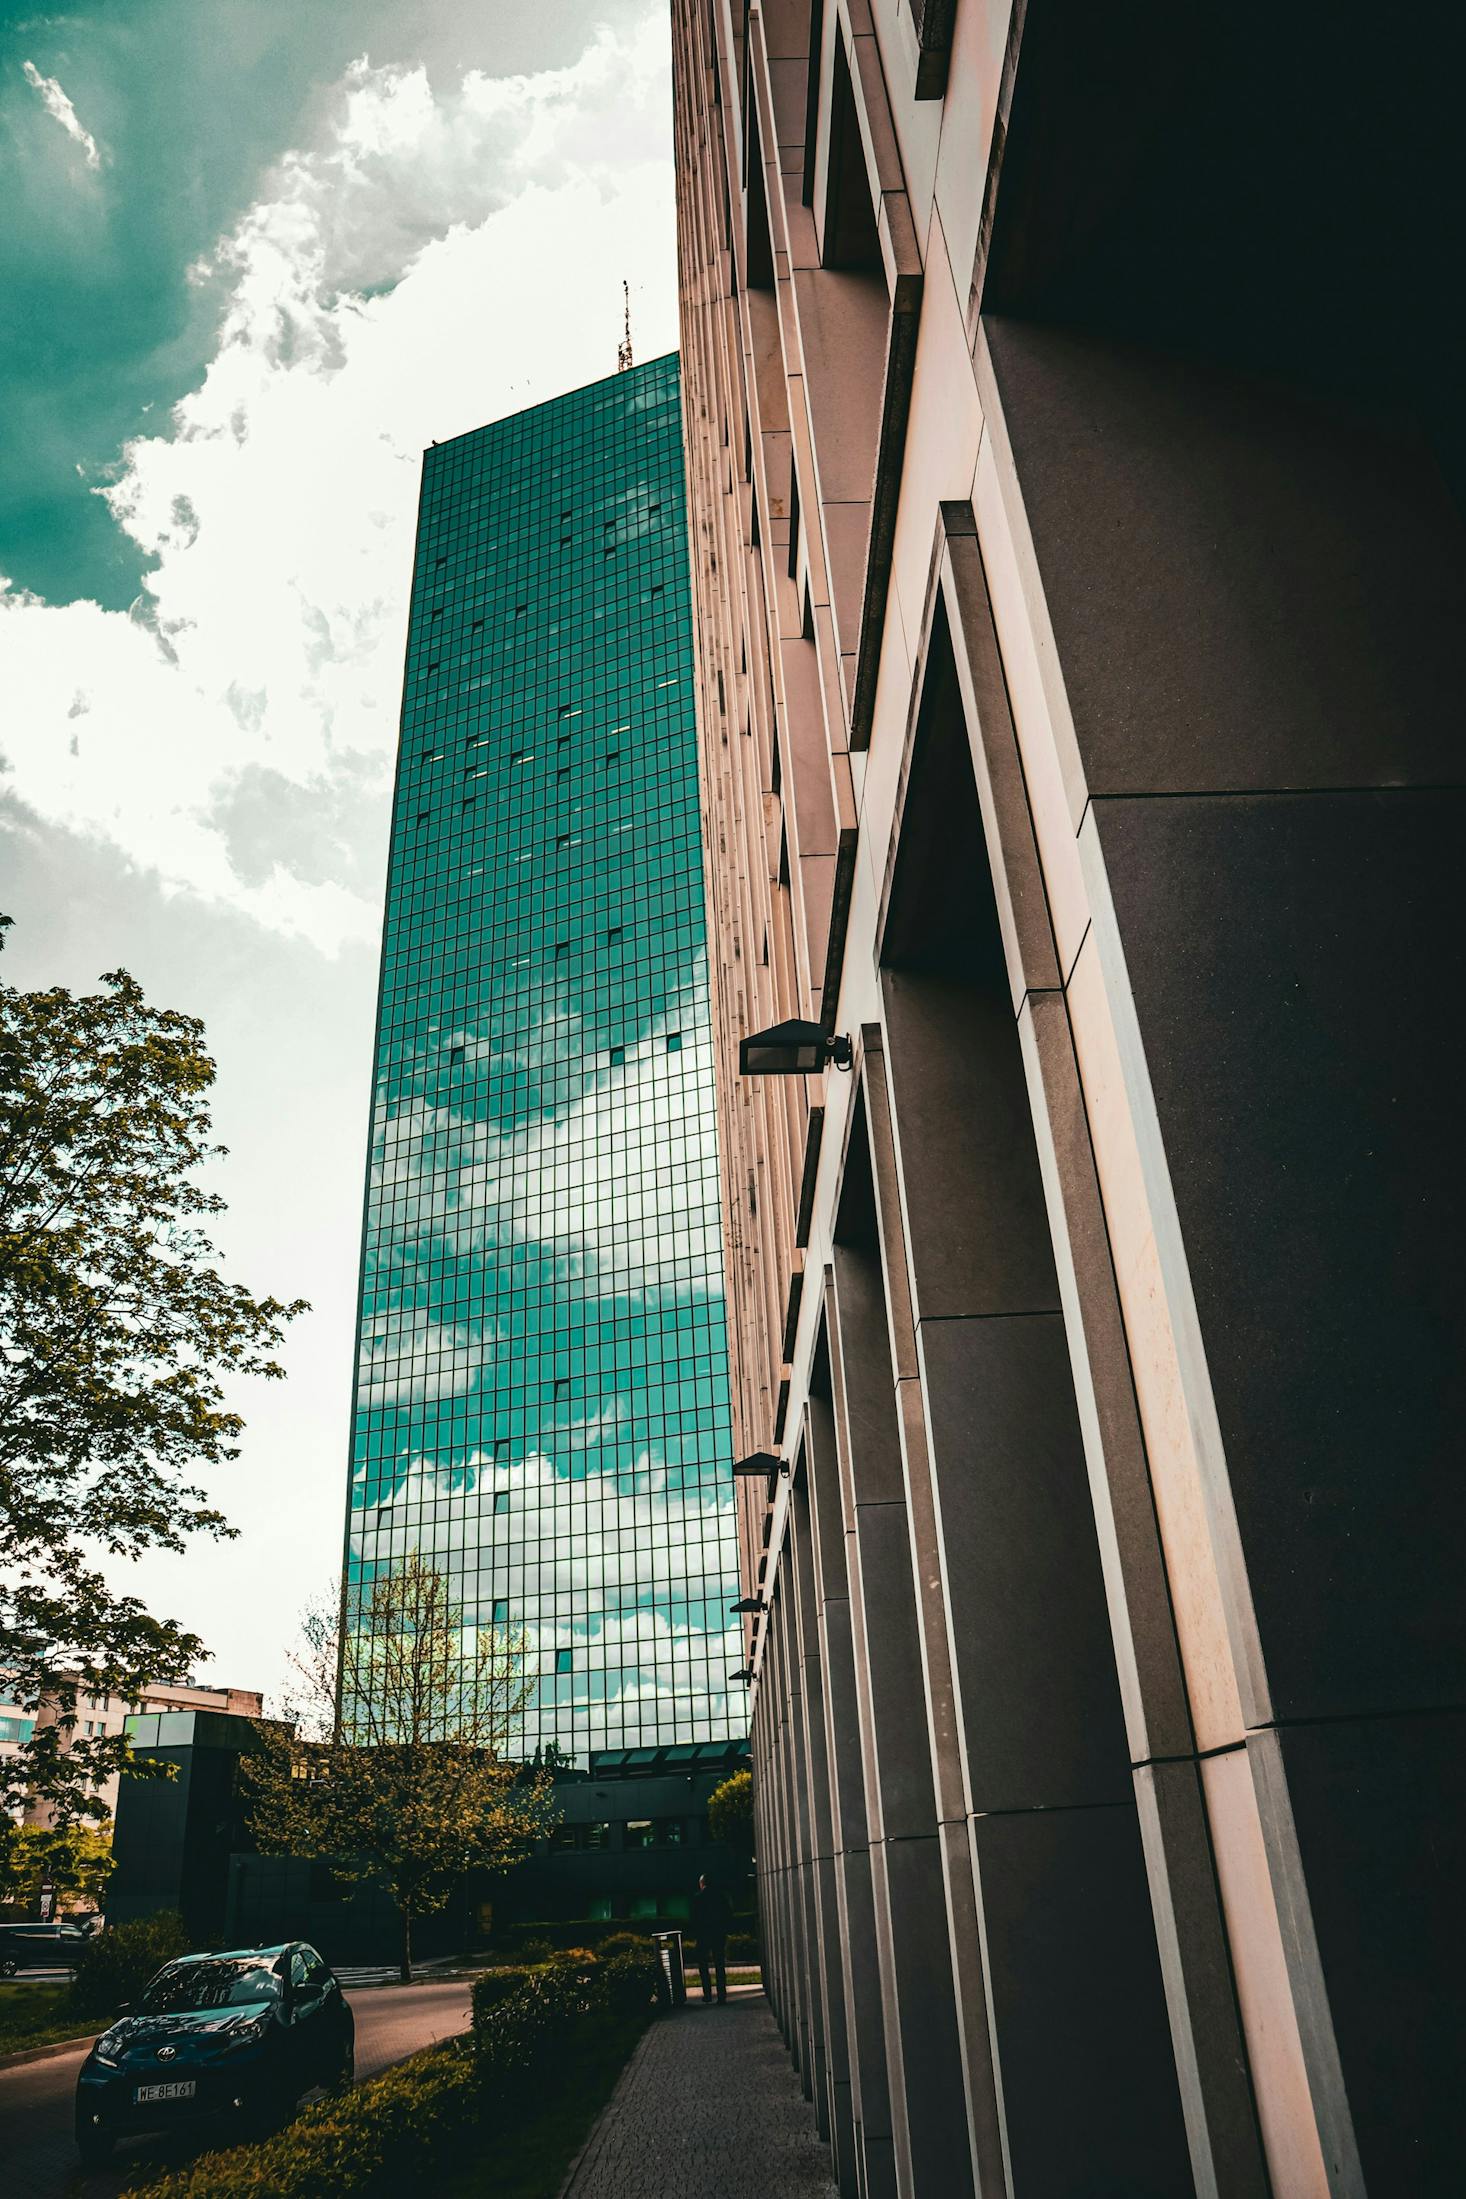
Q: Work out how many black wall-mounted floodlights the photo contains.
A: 4